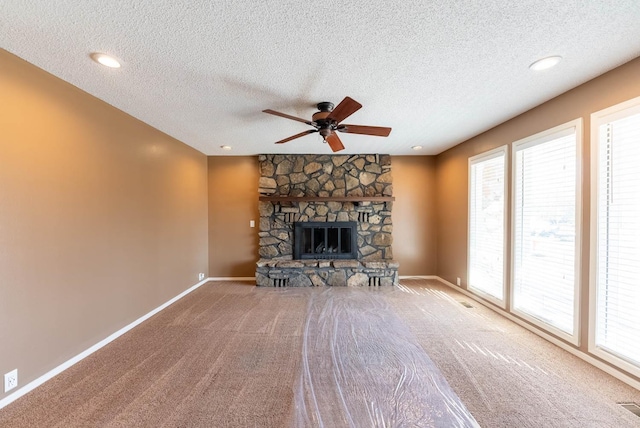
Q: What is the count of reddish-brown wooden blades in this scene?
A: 5